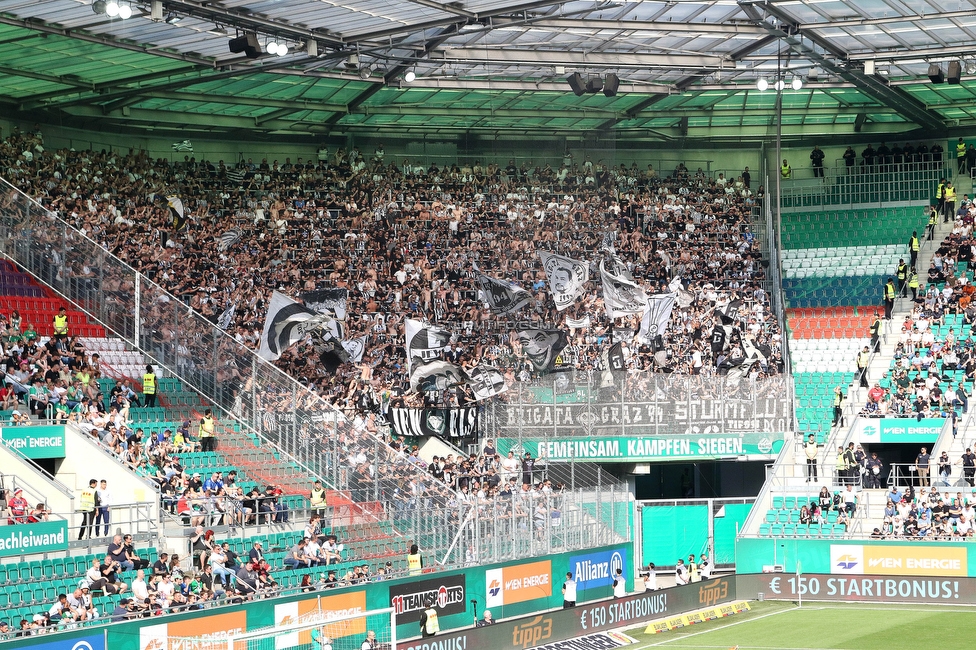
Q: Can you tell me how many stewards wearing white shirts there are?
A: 5